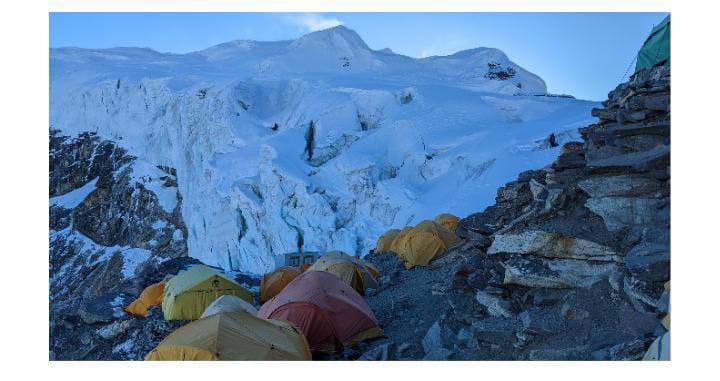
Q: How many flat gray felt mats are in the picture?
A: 0